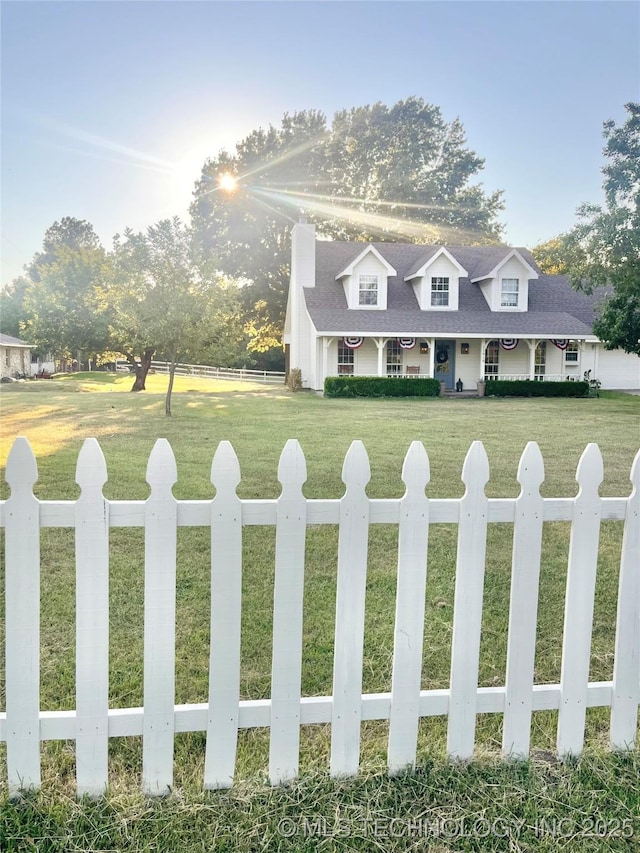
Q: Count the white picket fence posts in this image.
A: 11